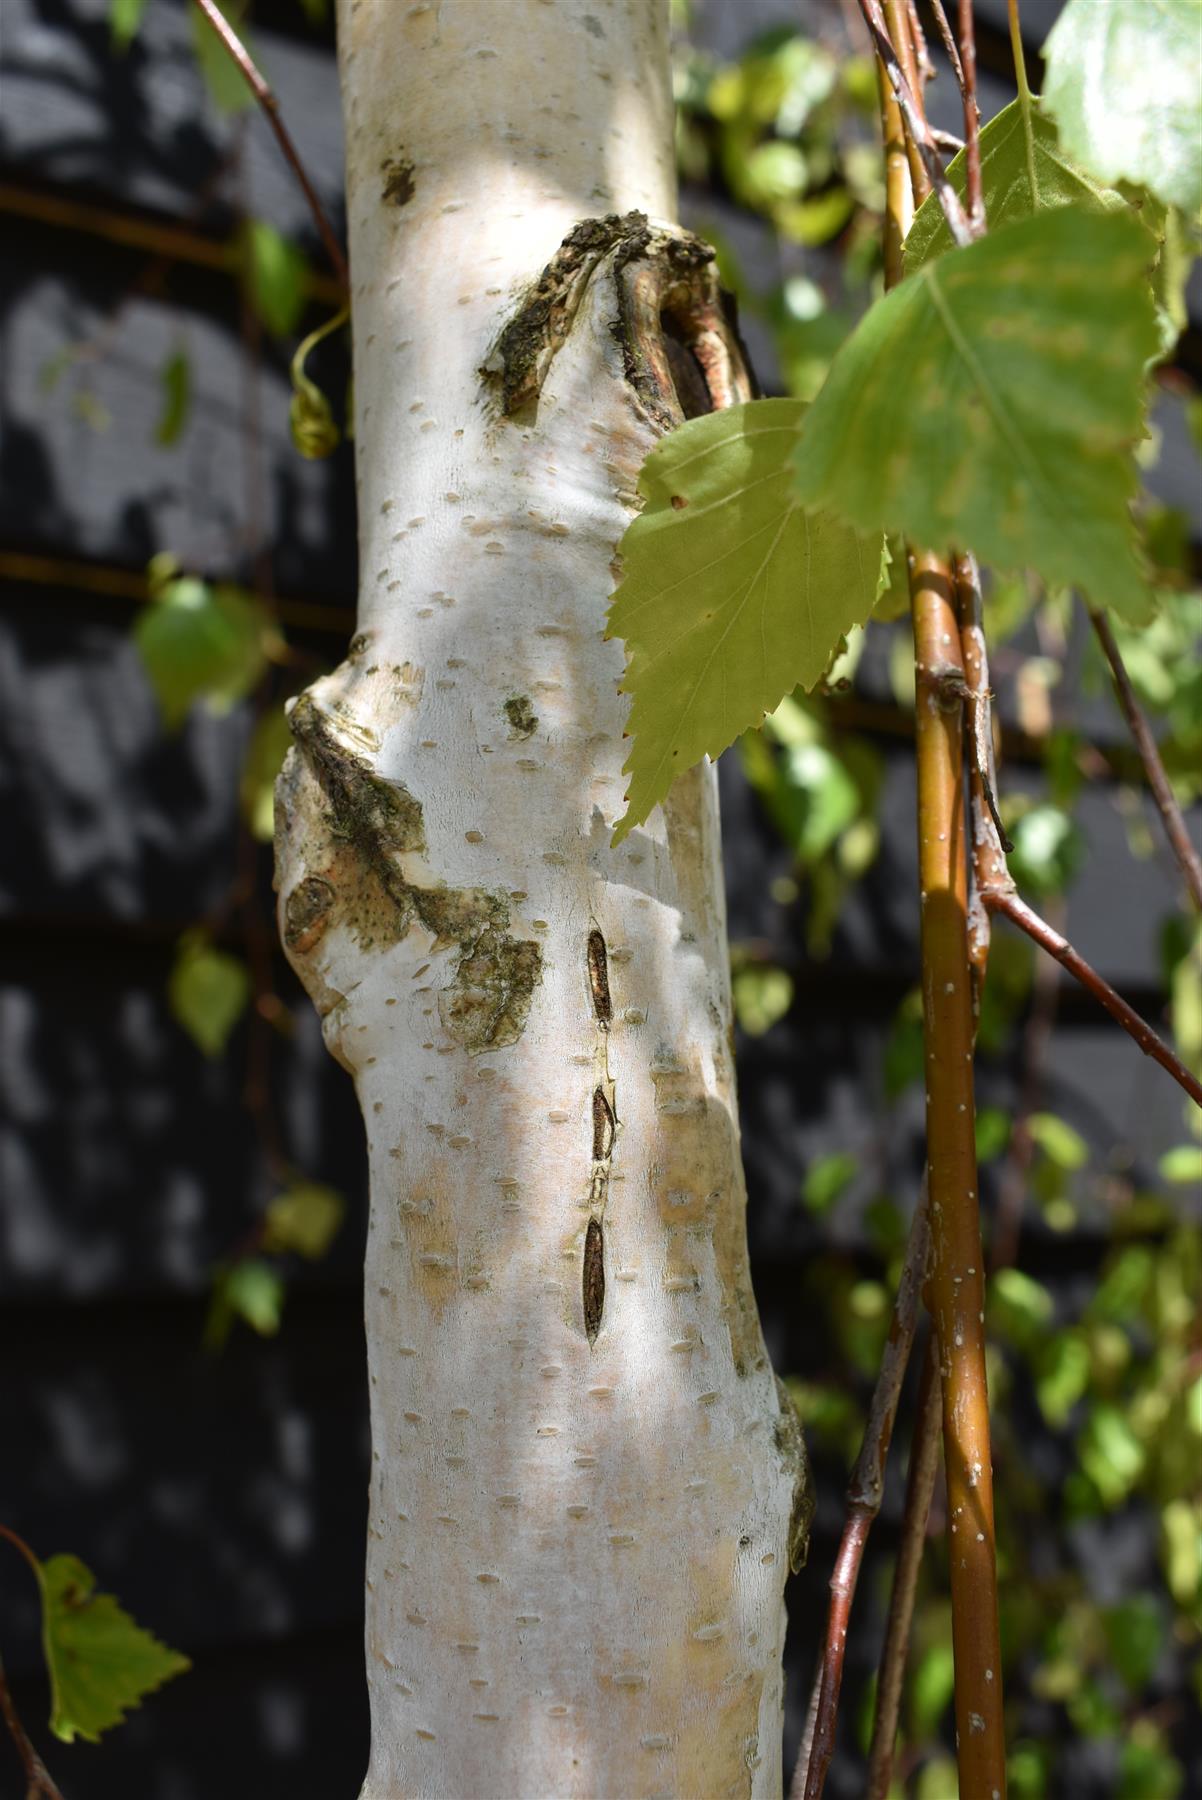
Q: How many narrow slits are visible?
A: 3